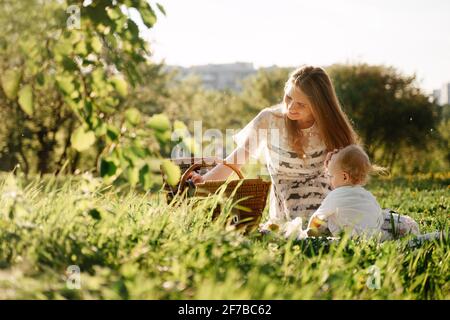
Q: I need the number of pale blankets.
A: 1